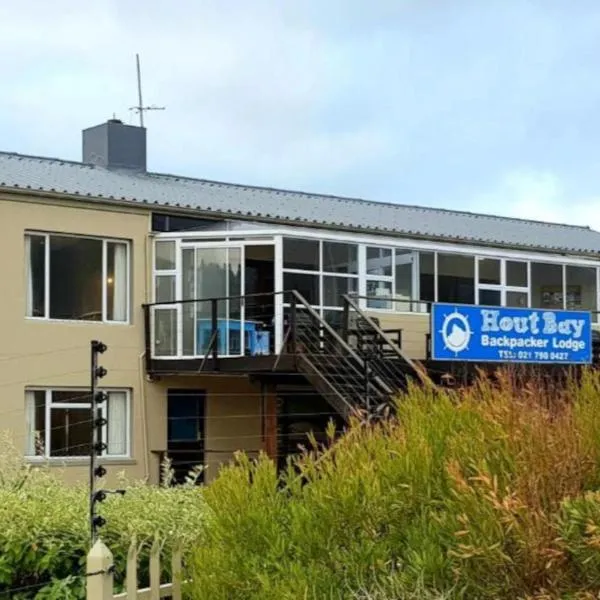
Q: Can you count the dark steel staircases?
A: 1